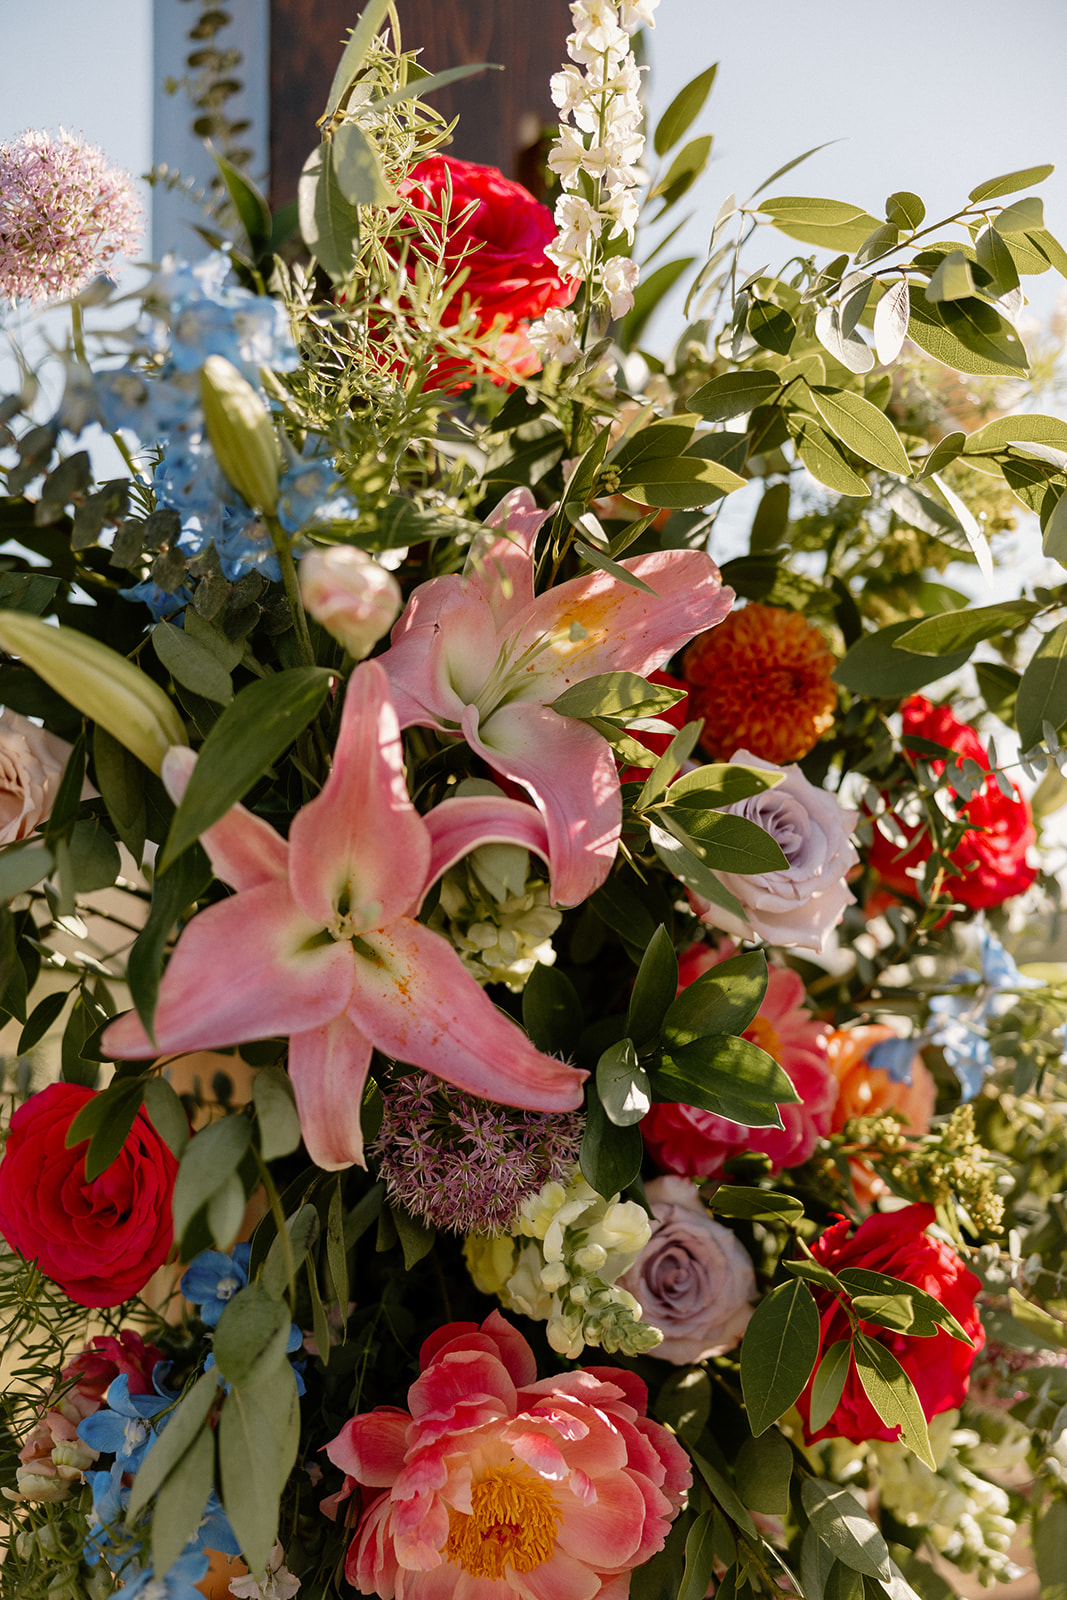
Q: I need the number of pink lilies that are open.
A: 2